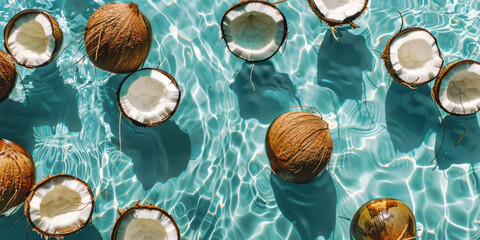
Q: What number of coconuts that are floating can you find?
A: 13